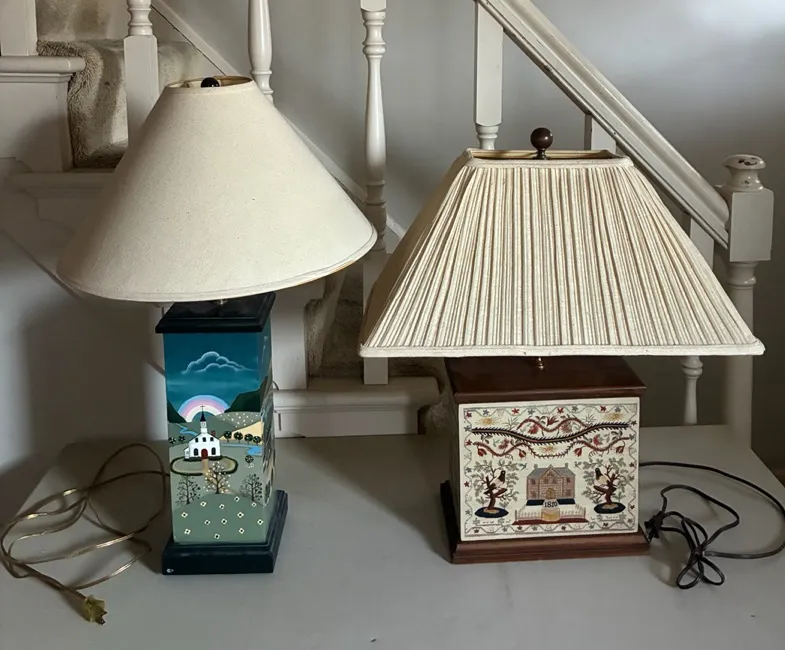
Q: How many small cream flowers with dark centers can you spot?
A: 12